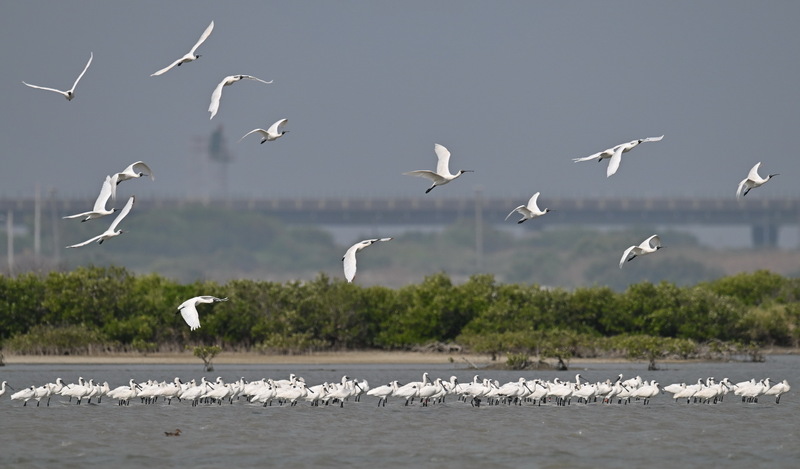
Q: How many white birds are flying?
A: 15